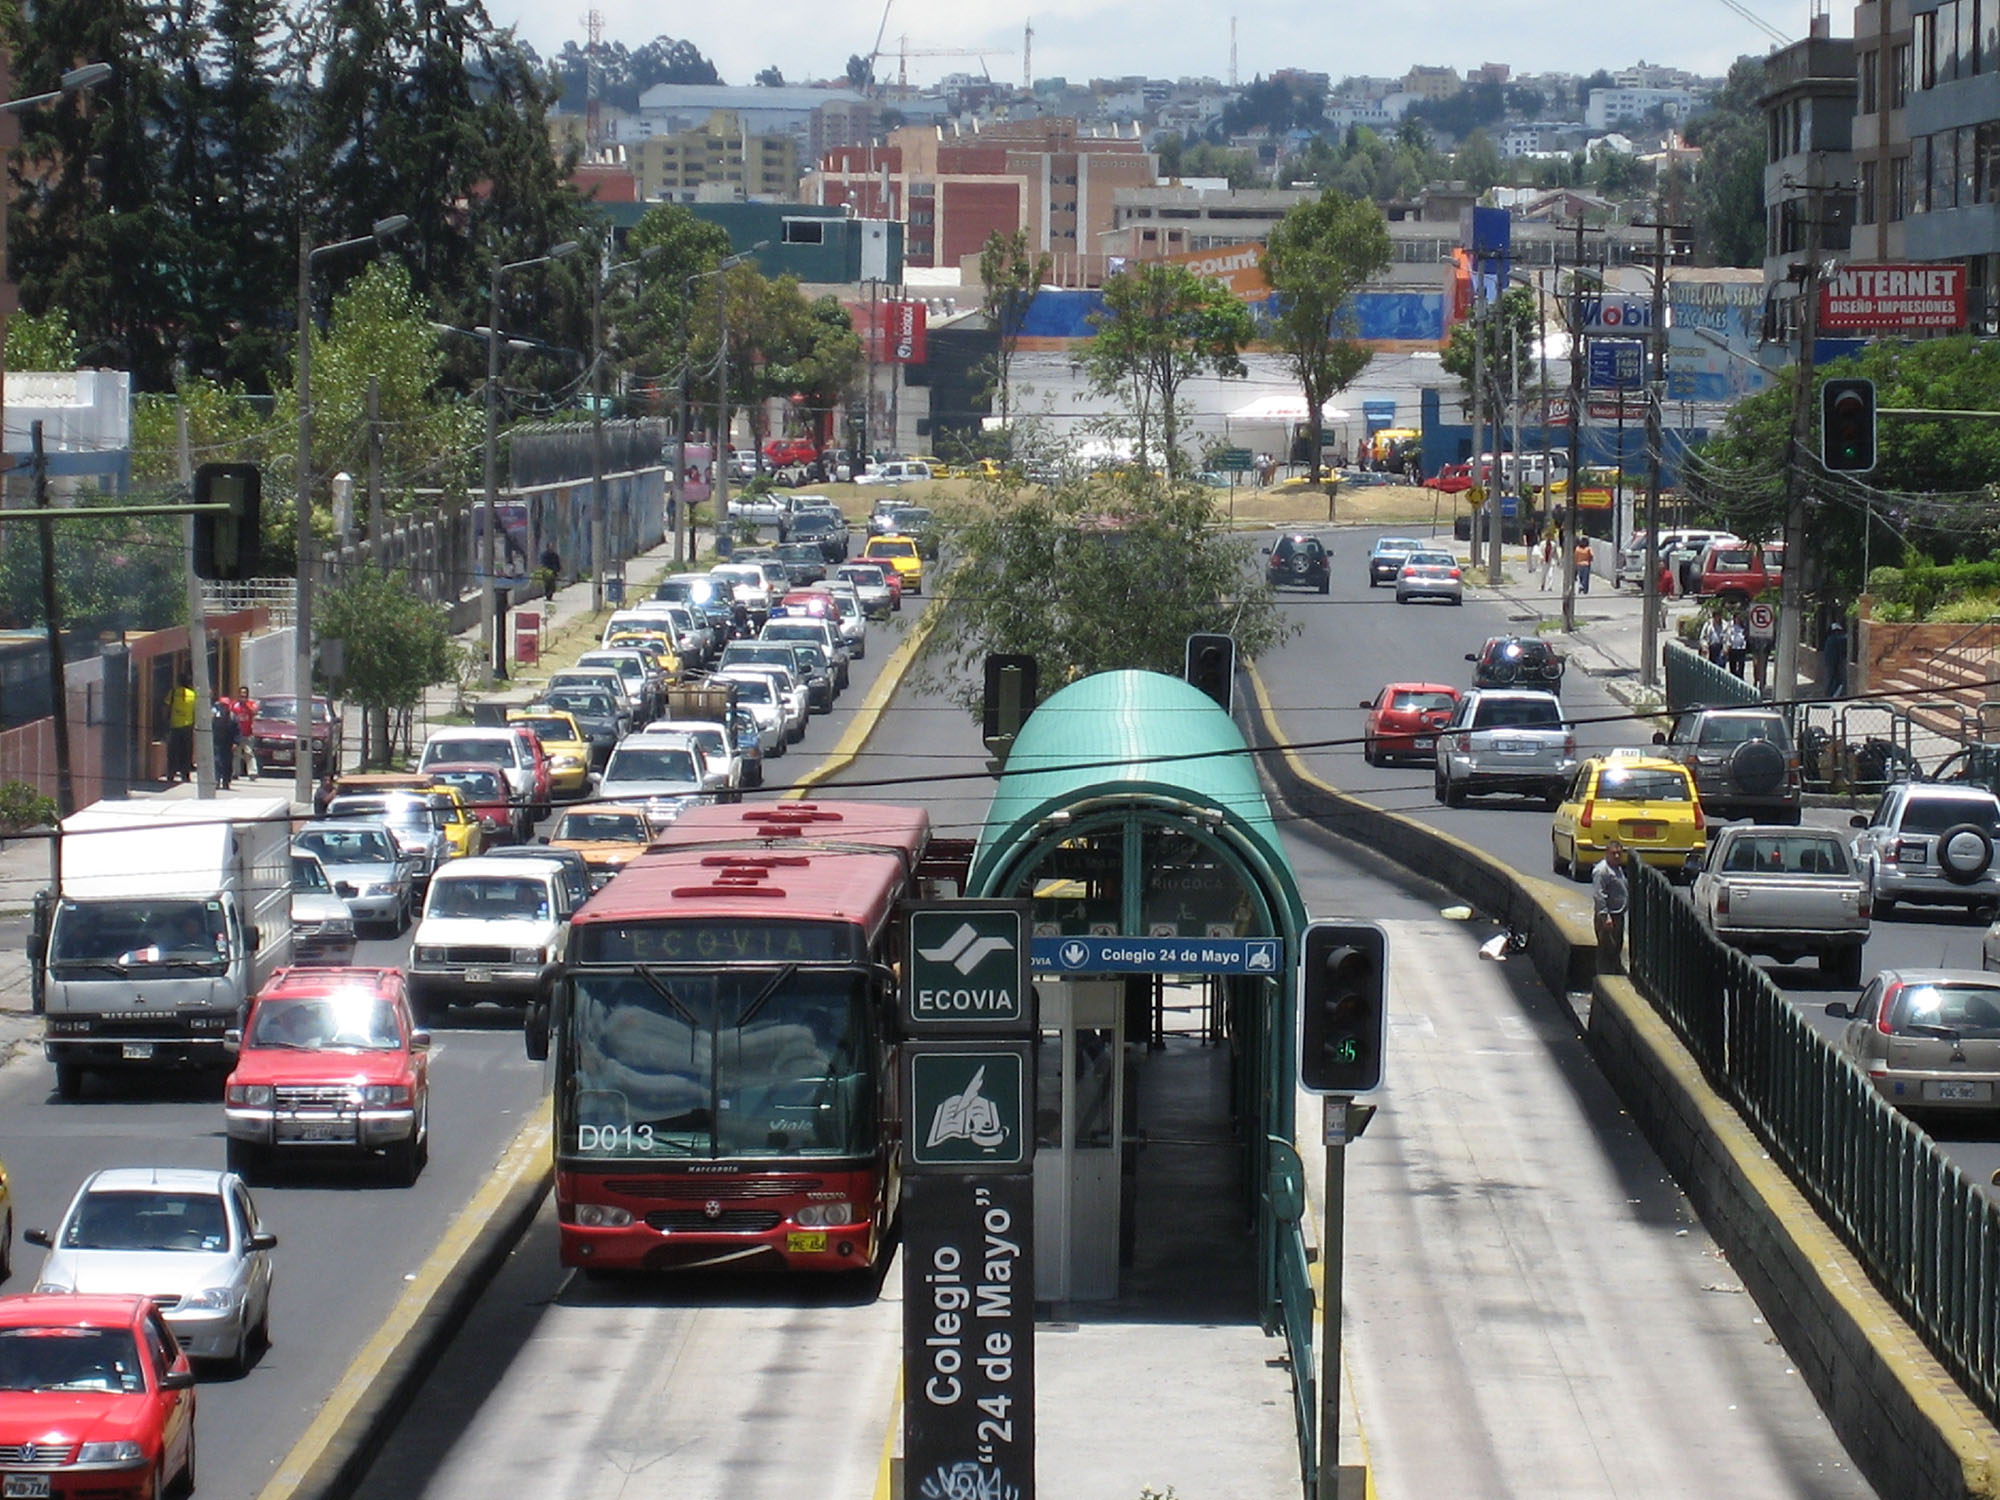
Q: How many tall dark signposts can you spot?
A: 1